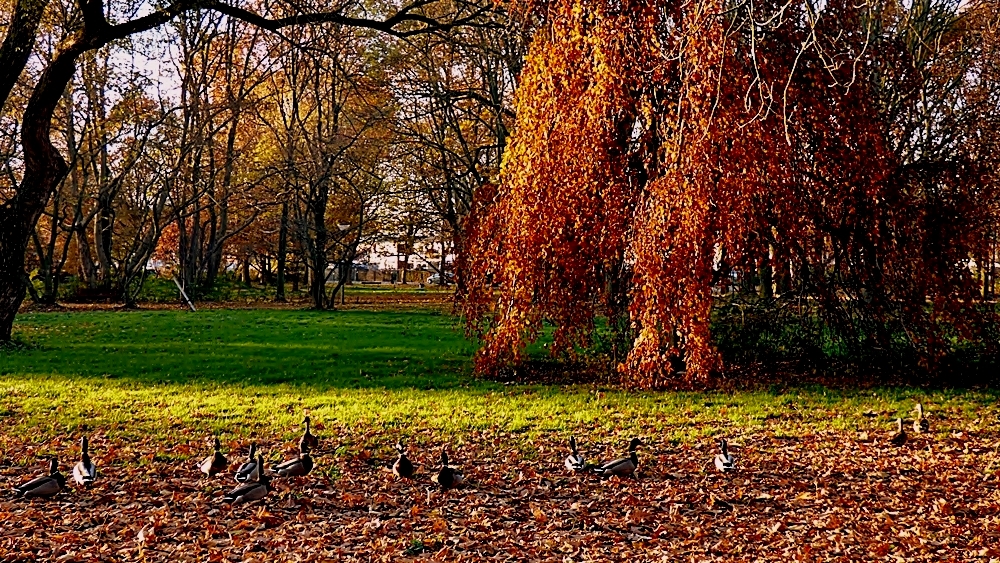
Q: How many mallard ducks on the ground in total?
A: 14